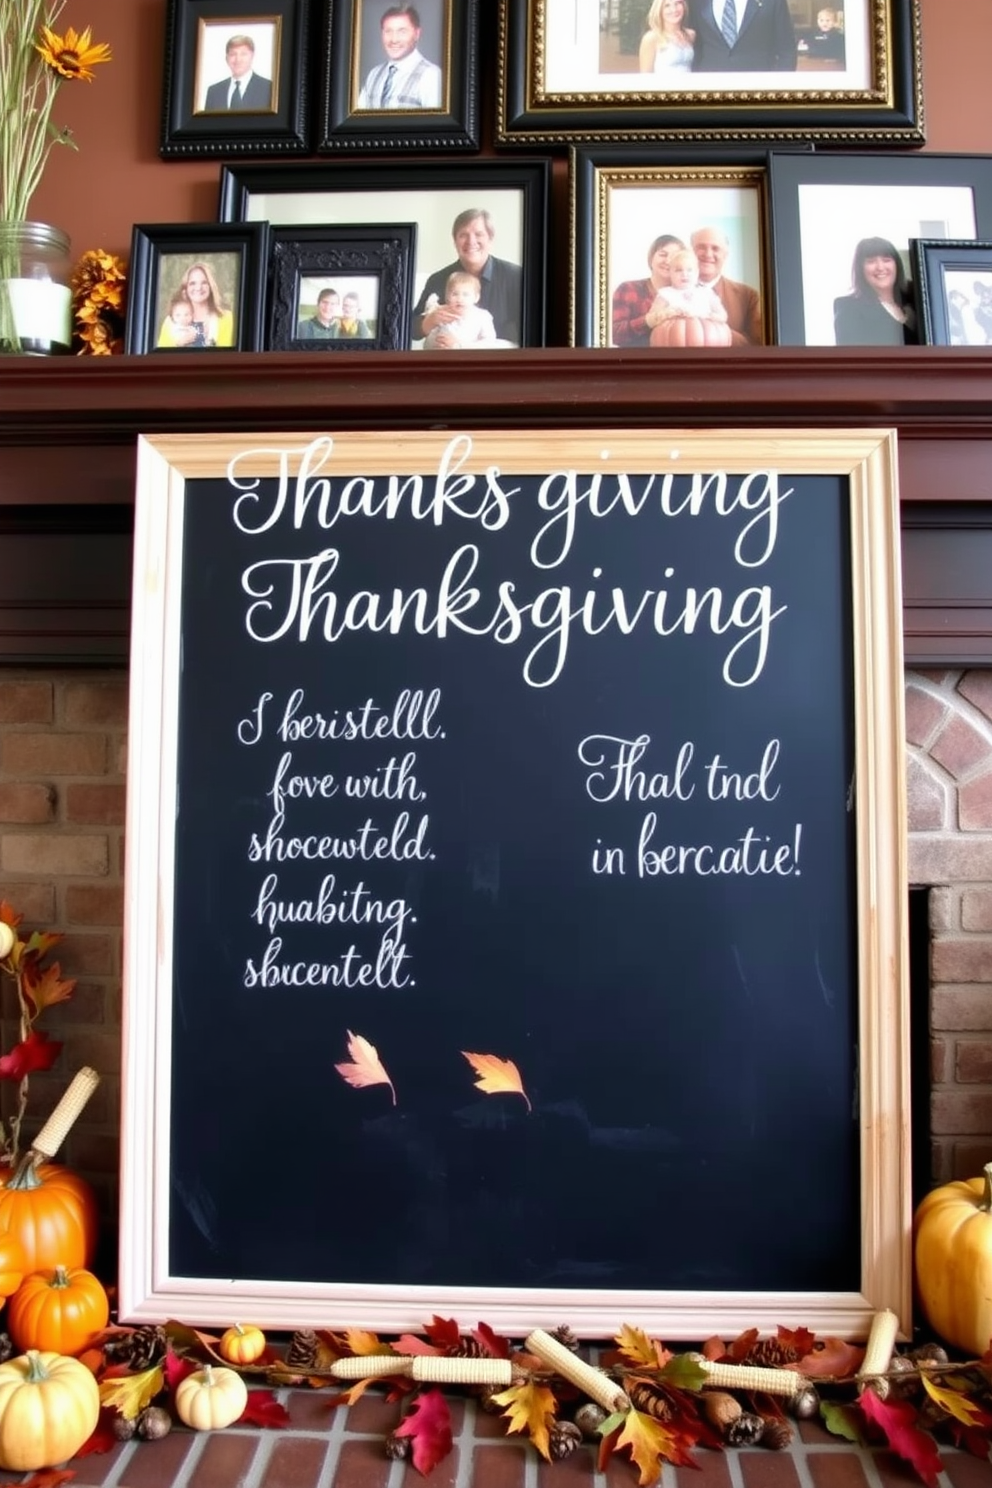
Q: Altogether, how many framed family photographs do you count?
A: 9